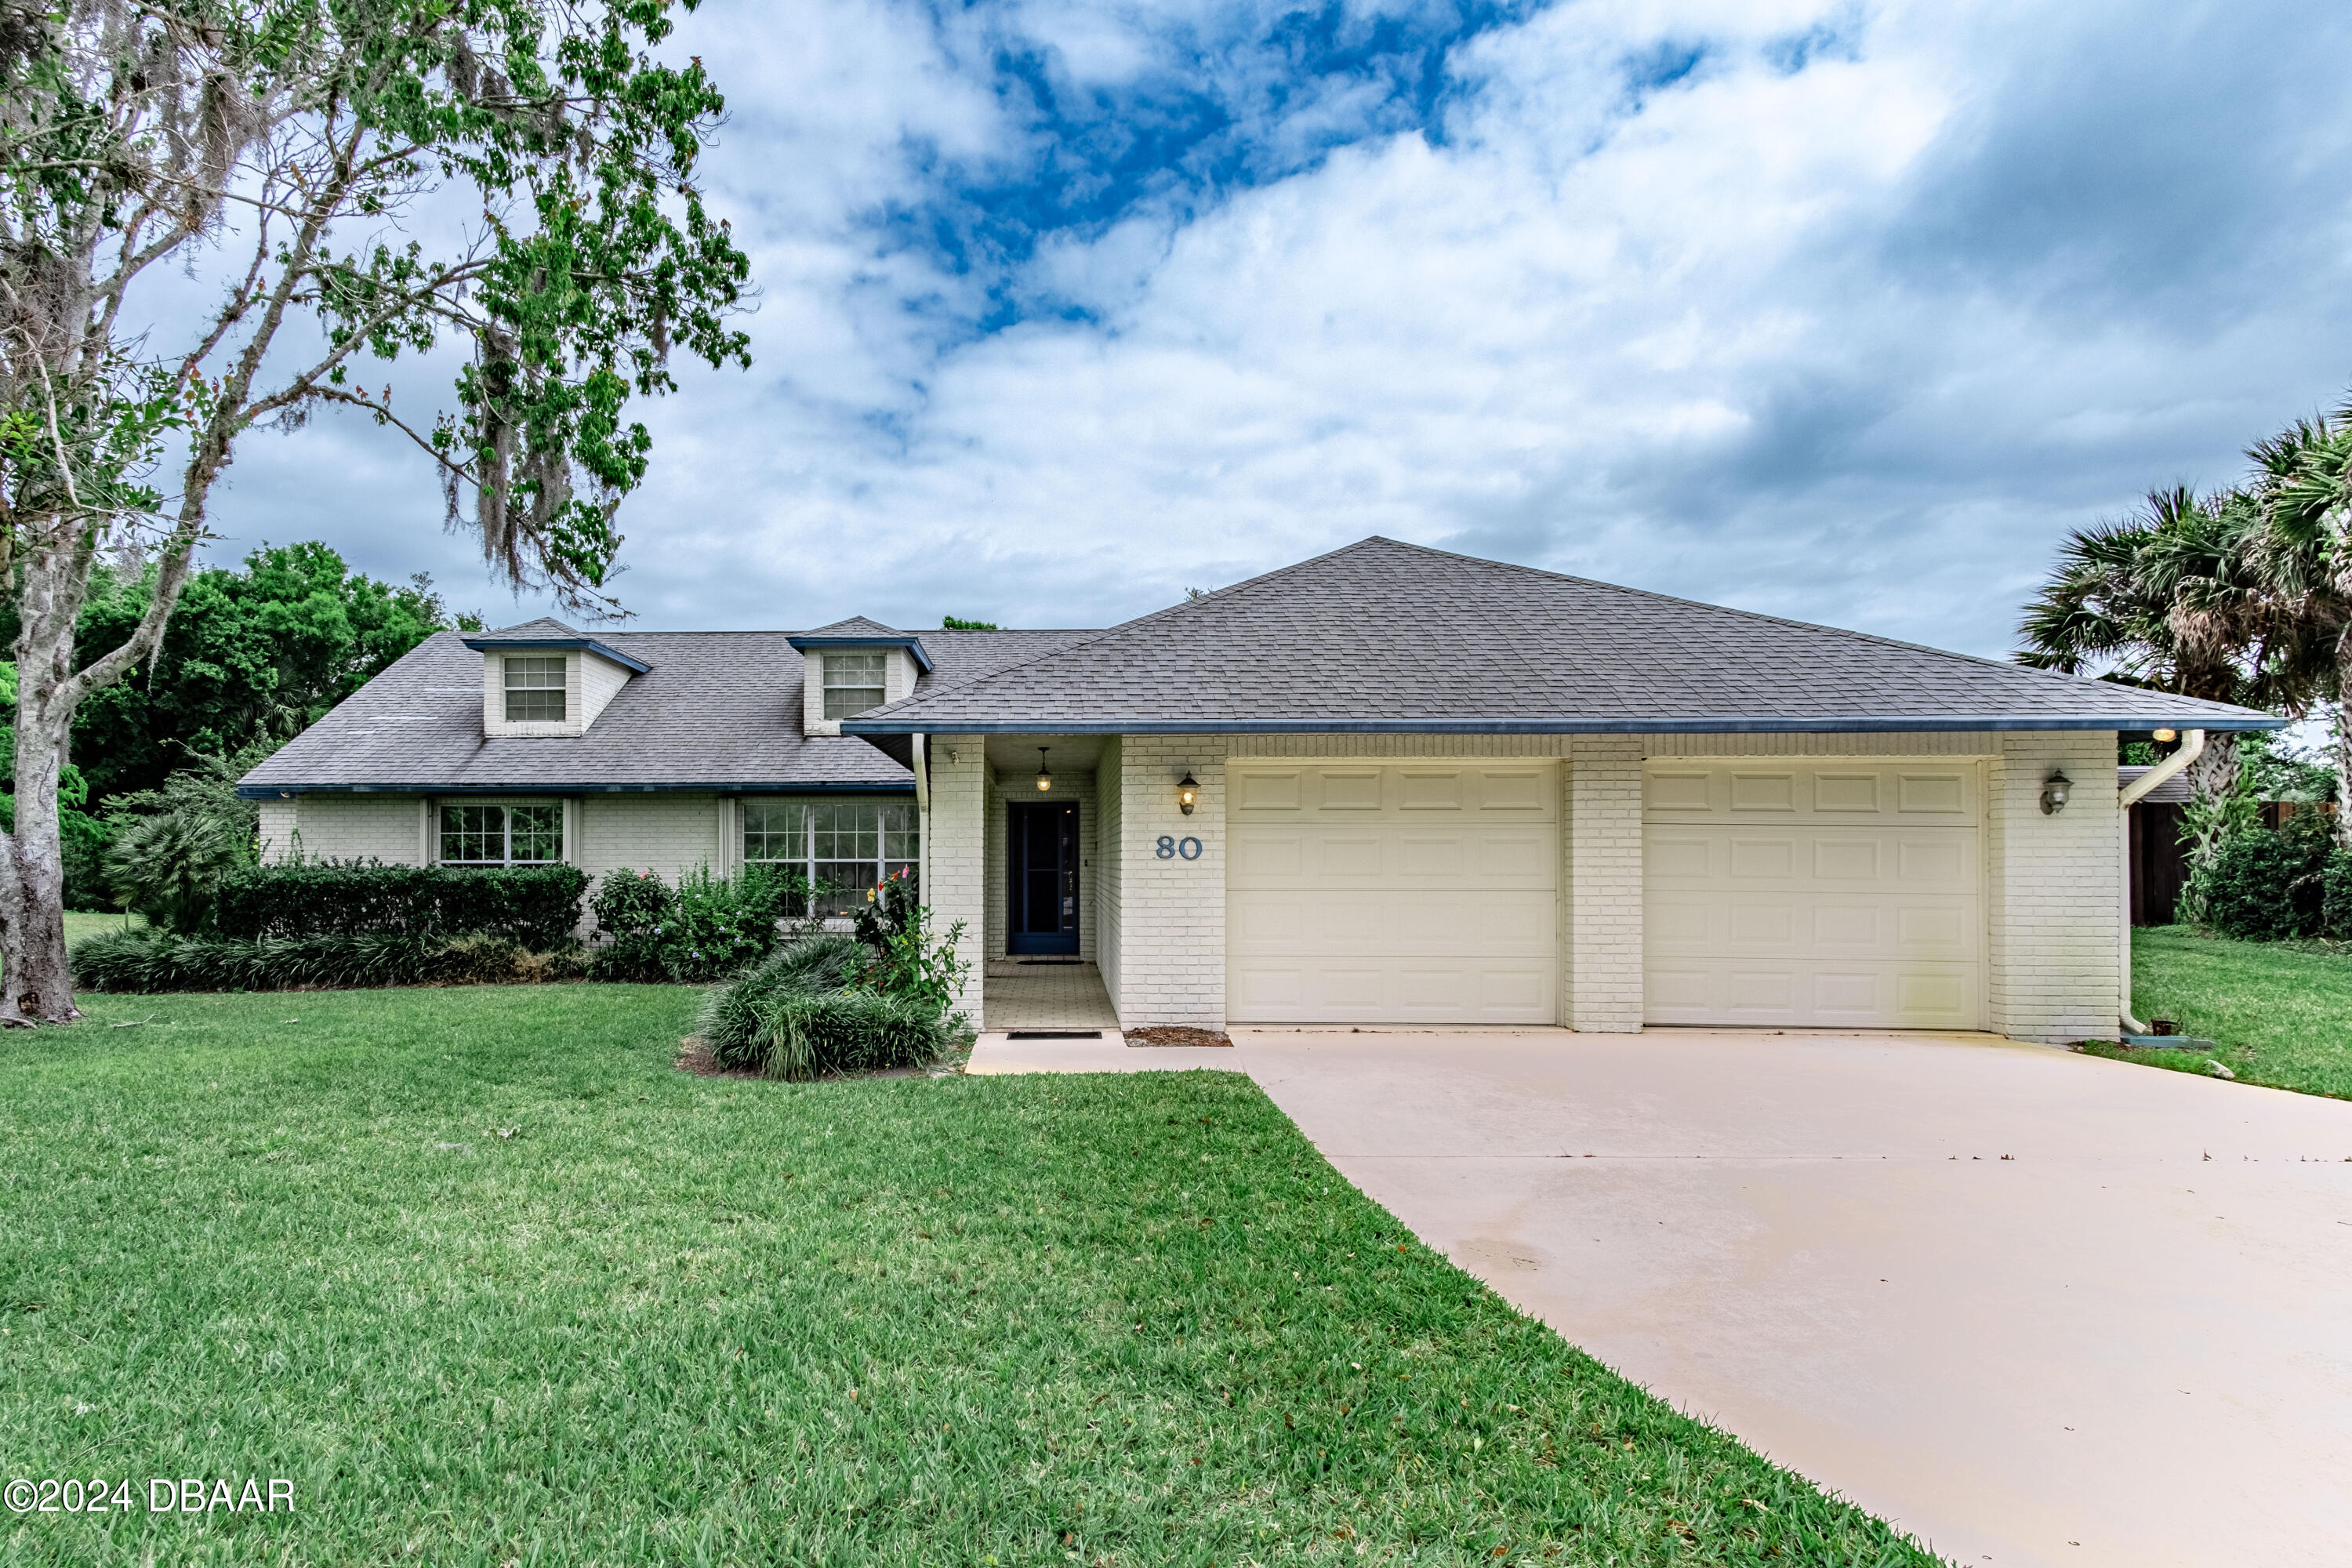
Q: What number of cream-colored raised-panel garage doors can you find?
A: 2